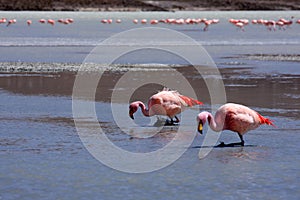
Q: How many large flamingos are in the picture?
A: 2